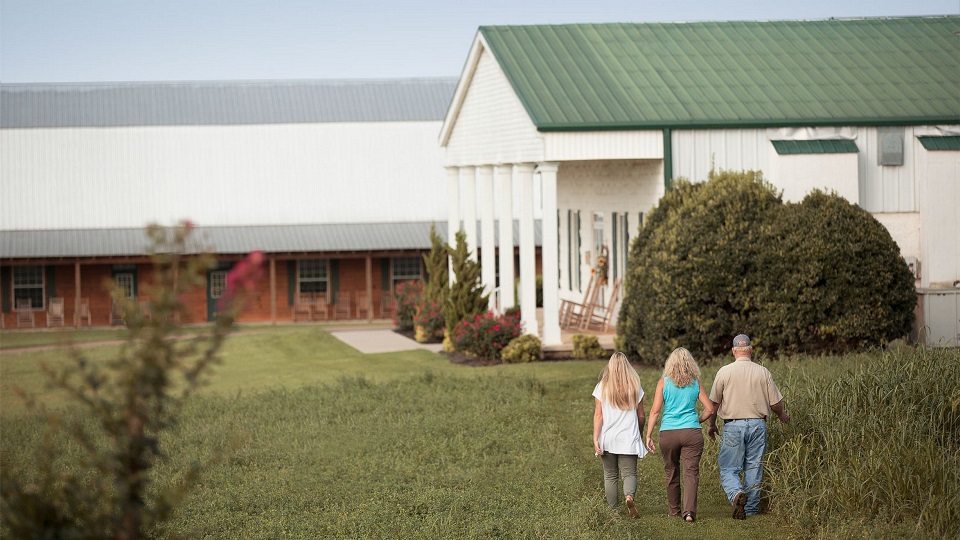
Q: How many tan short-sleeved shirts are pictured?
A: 1